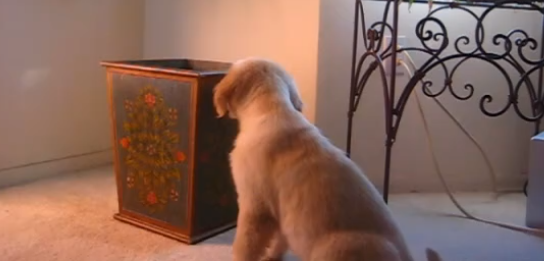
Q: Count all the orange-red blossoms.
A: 4